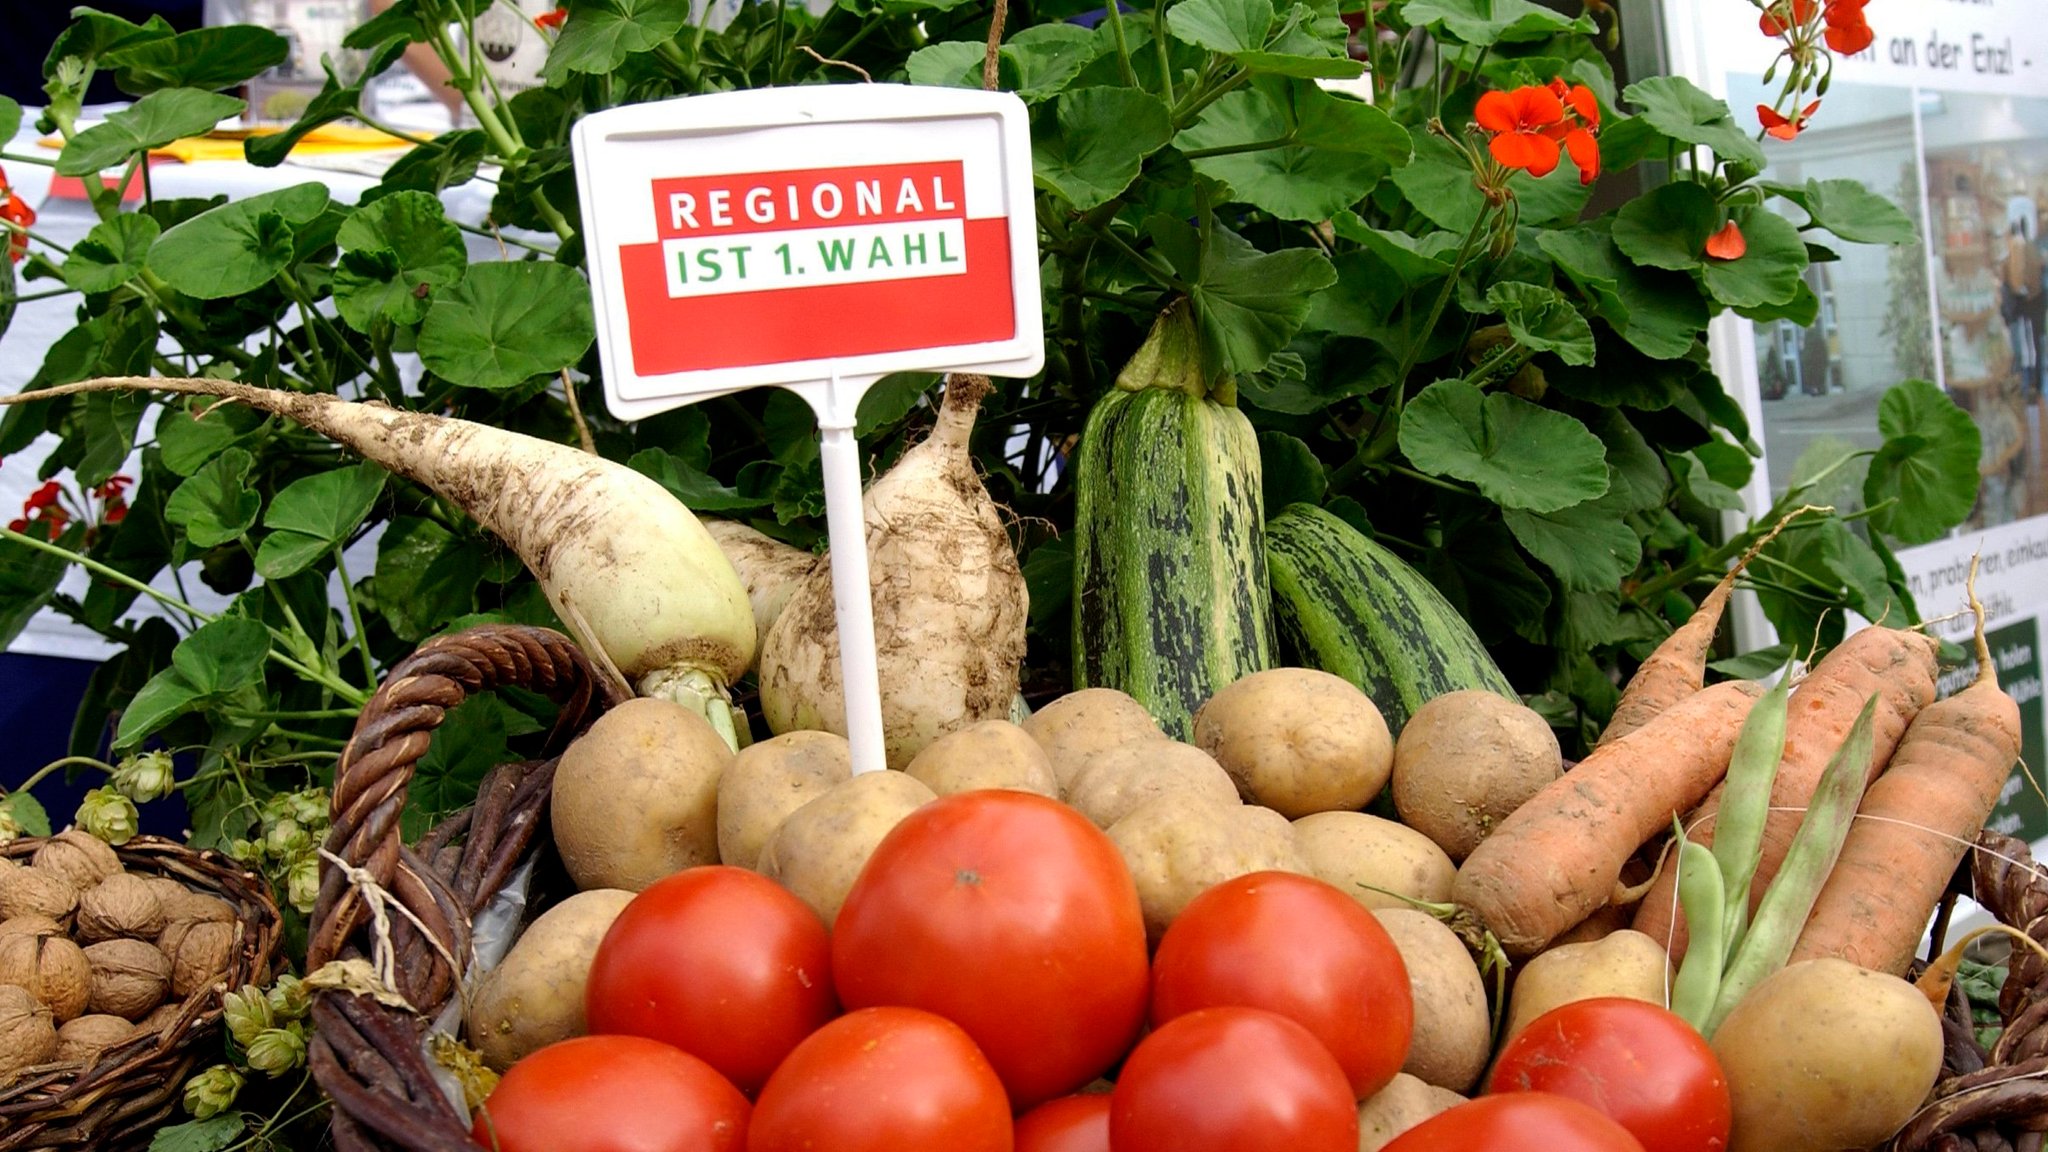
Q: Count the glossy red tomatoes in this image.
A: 9